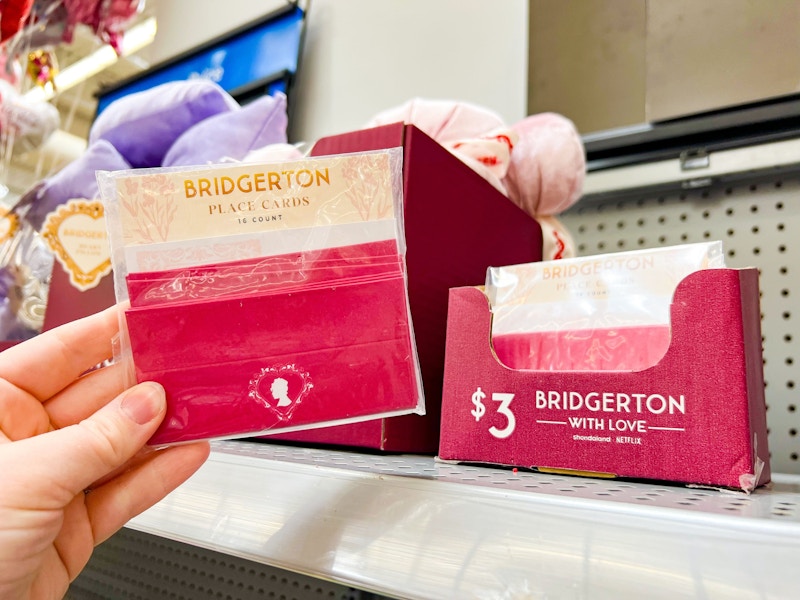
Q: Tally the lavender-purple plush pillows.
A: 3